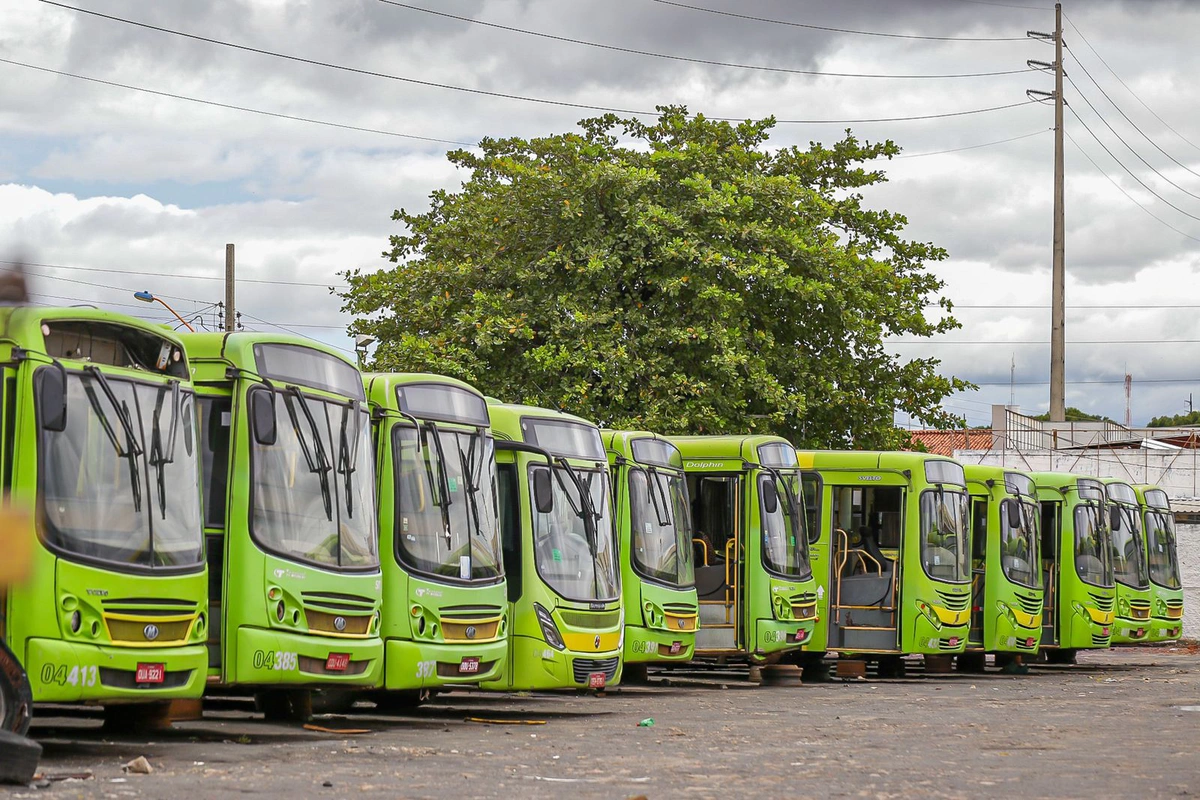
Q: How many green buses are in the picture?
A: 11